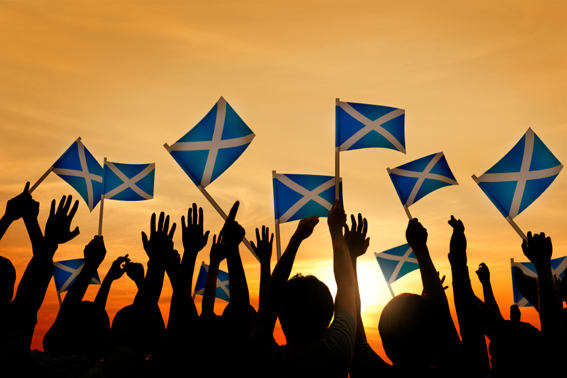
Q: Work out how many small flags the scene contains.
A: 11